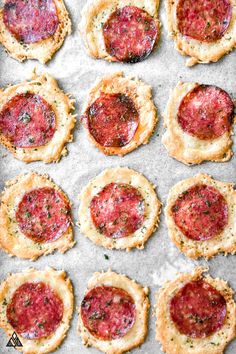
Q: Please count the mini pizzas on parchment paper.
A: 12